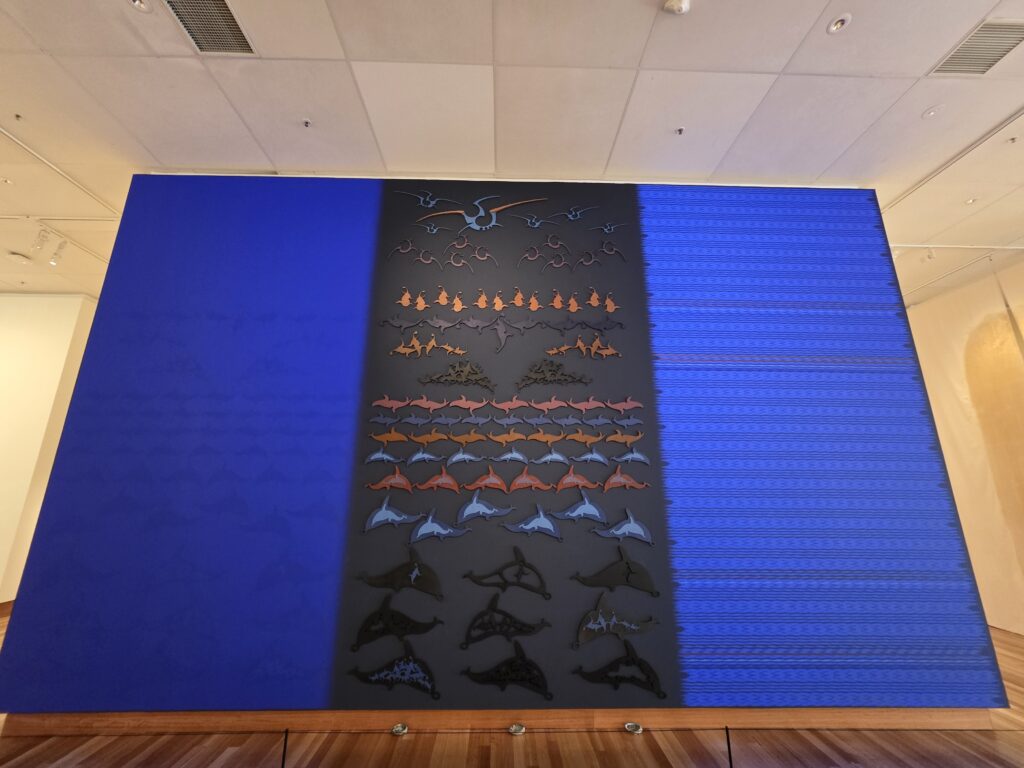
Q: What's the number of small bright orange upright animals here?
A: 12